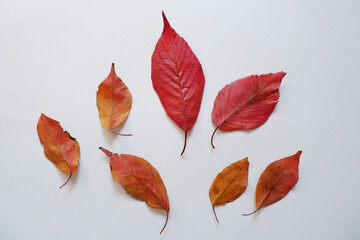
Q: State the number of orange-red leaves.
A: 5